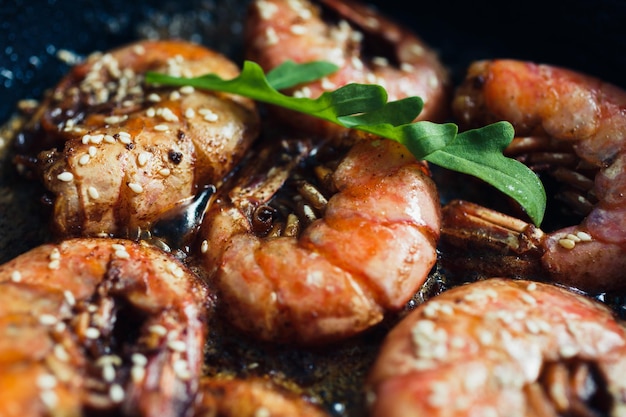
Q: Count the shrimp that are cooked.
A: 7